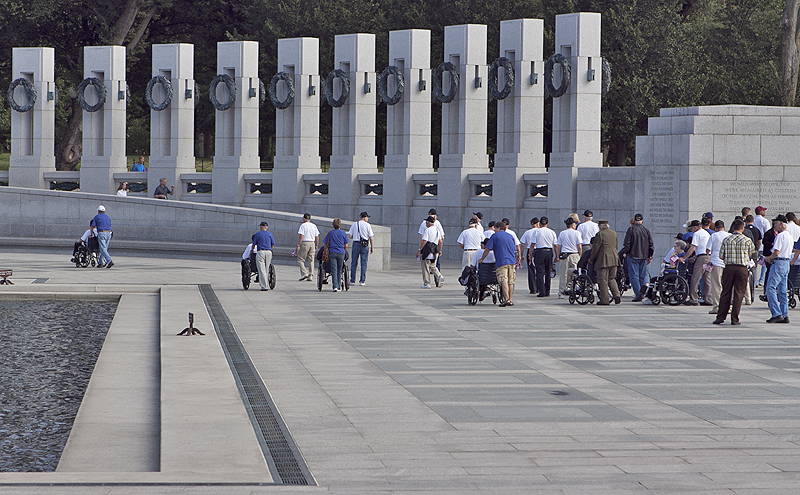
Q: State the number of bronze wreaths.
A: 10